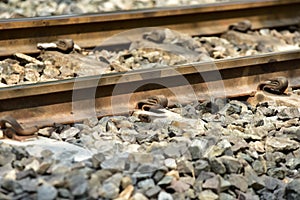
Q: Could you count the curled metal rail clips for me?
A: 6